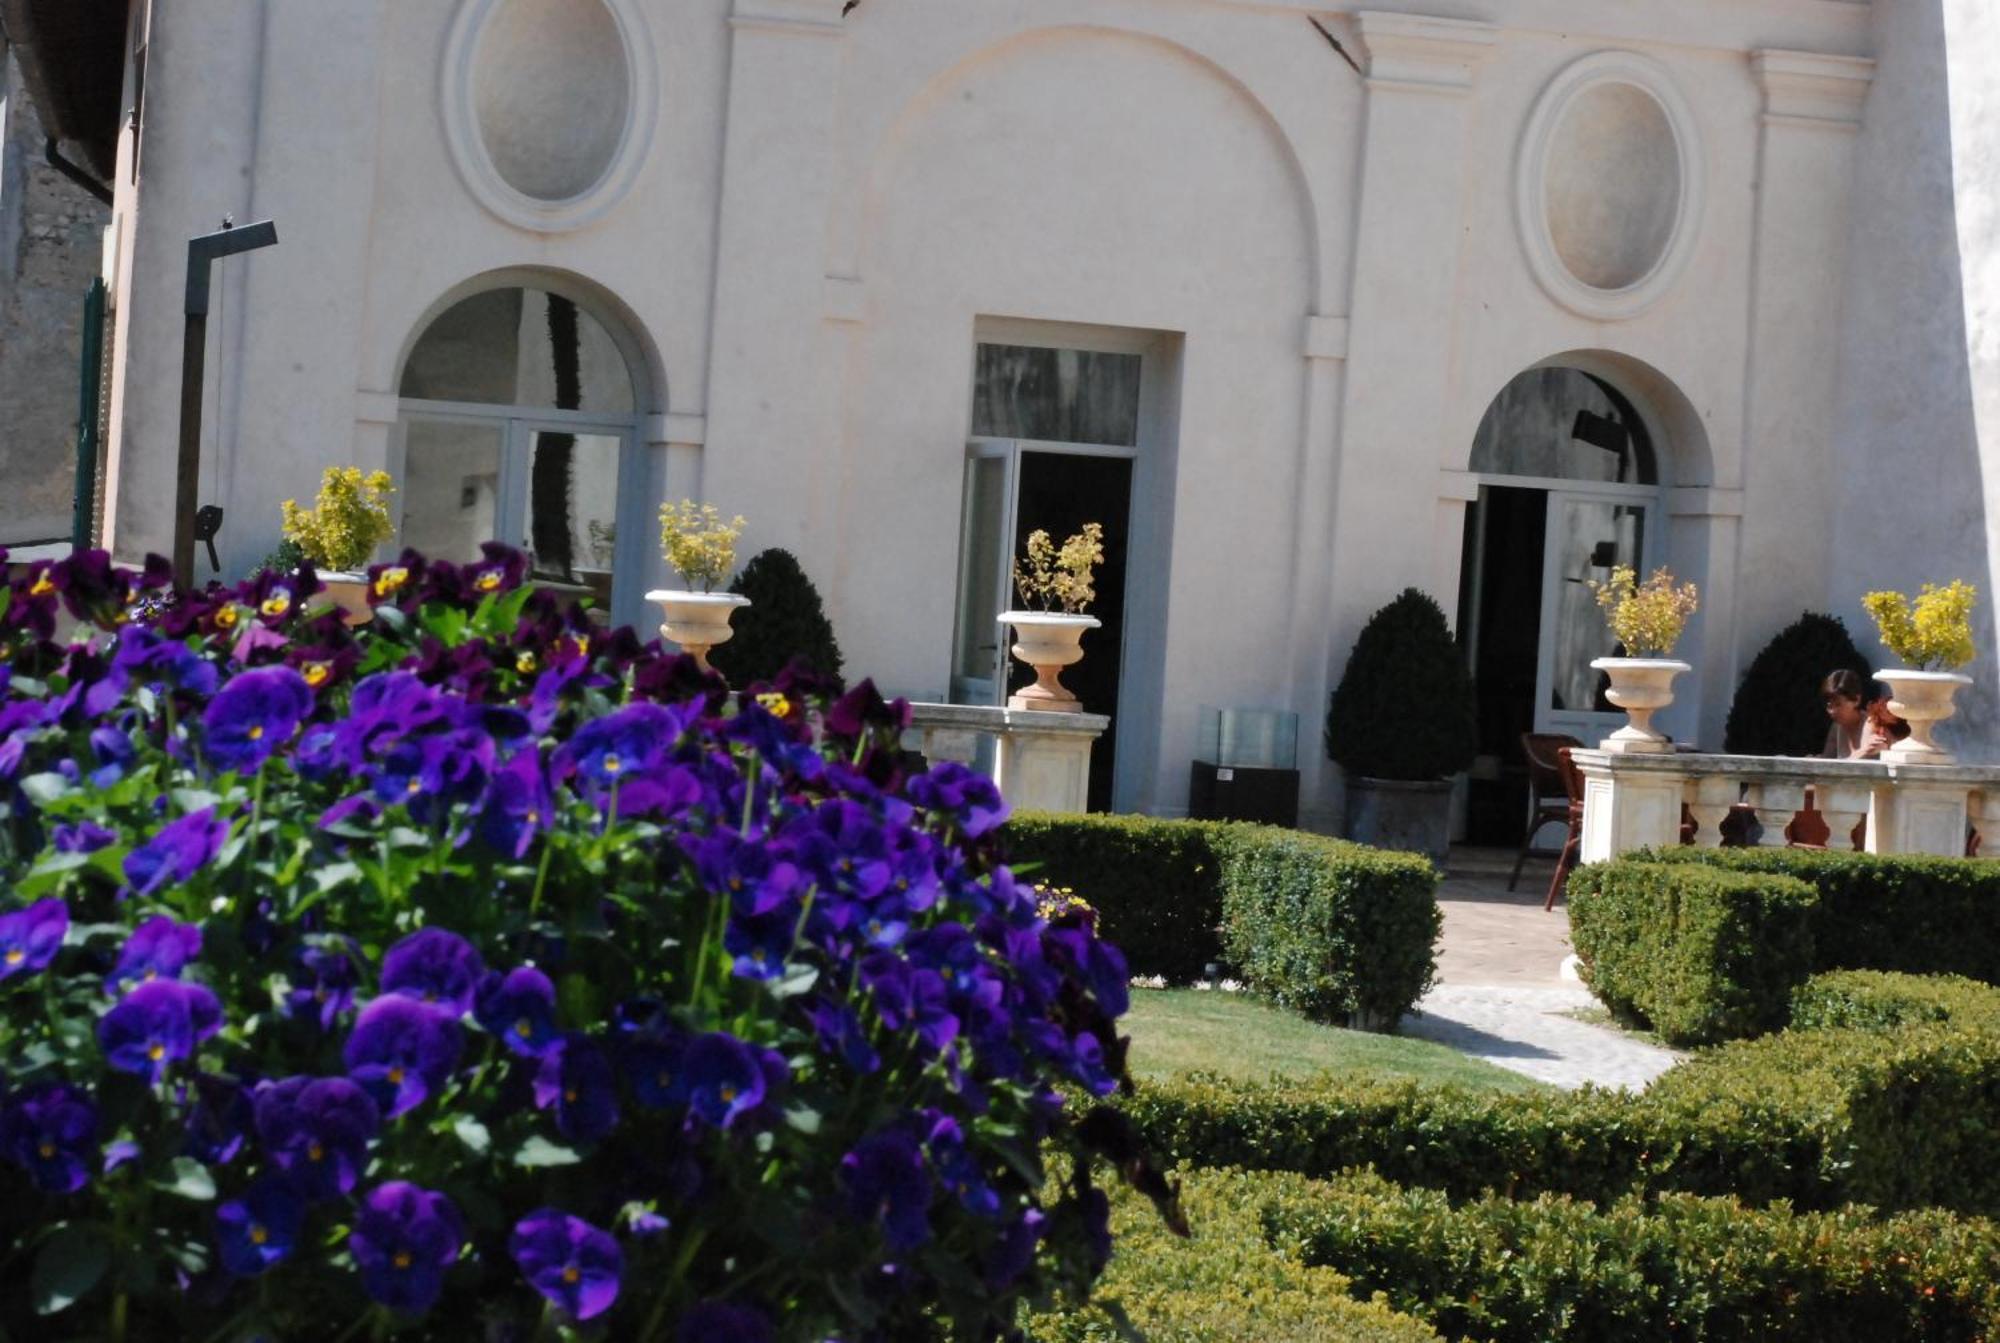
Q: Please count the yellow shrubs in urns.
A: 5